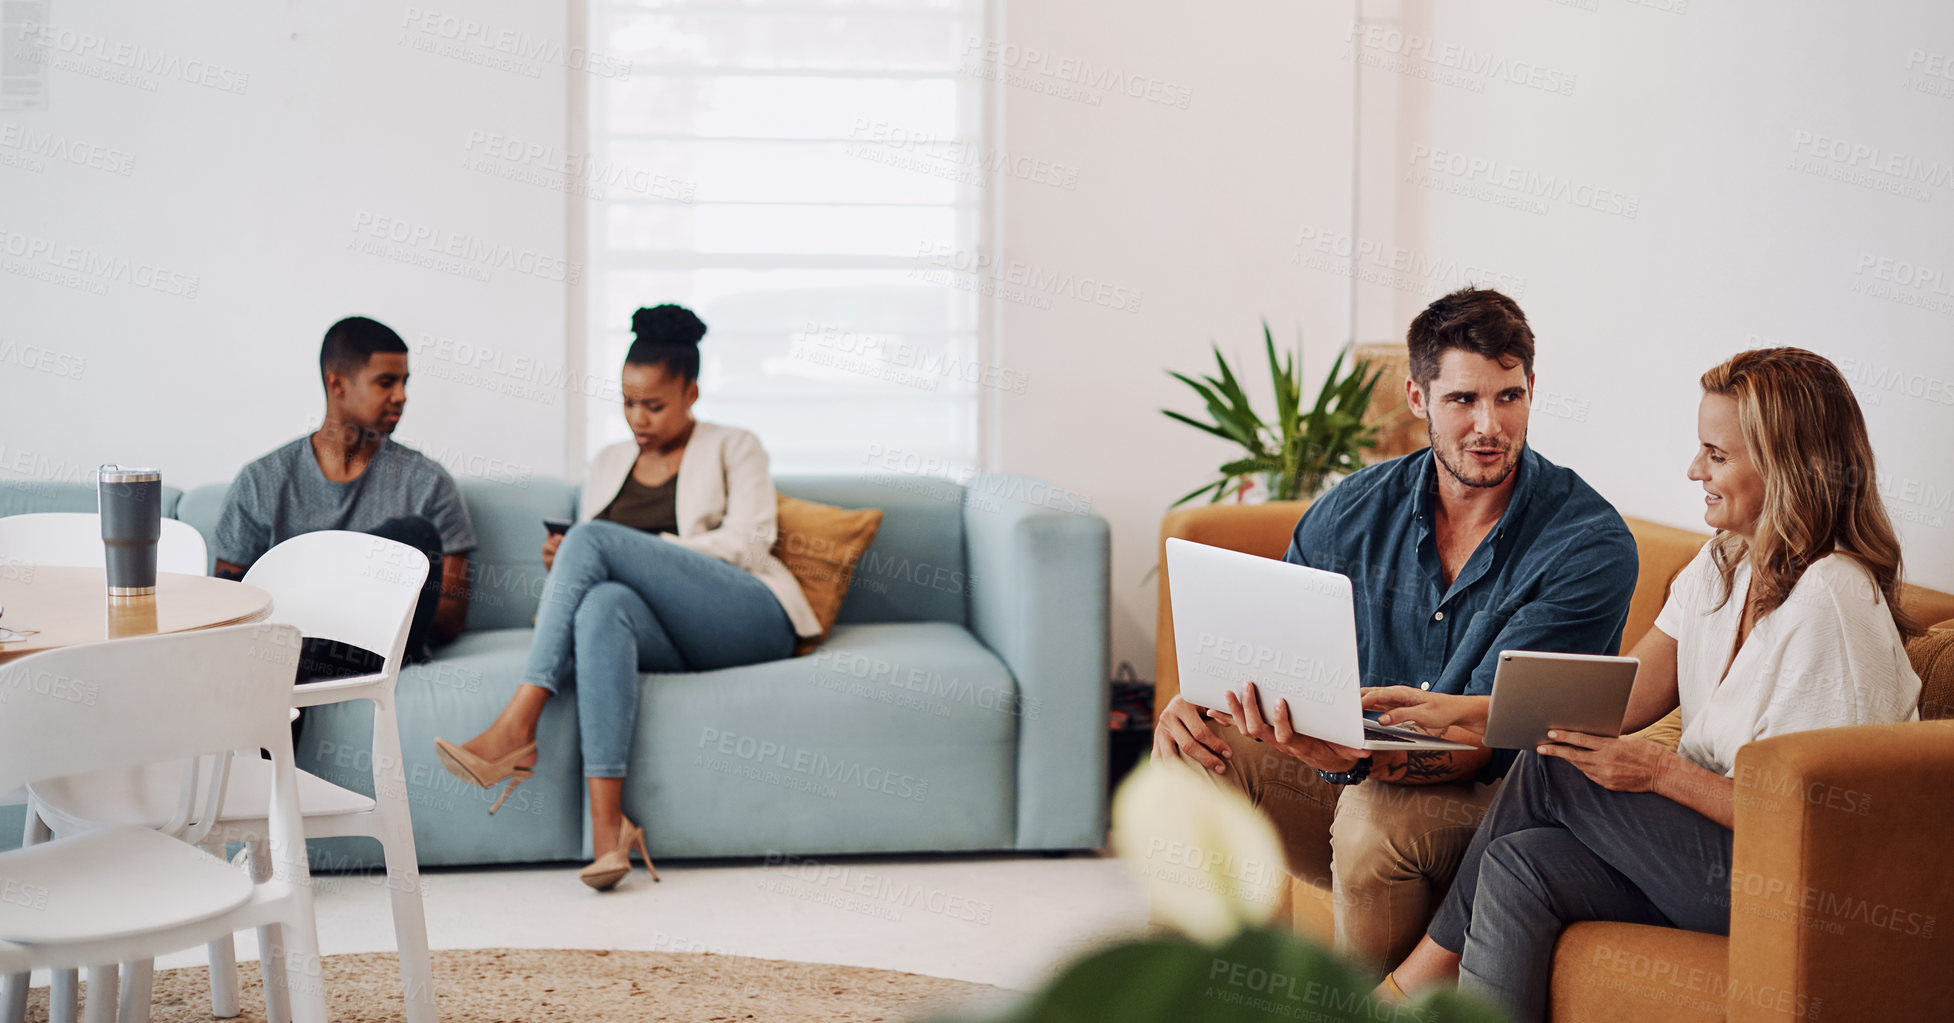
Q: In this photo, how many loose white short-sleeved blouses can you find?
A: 1